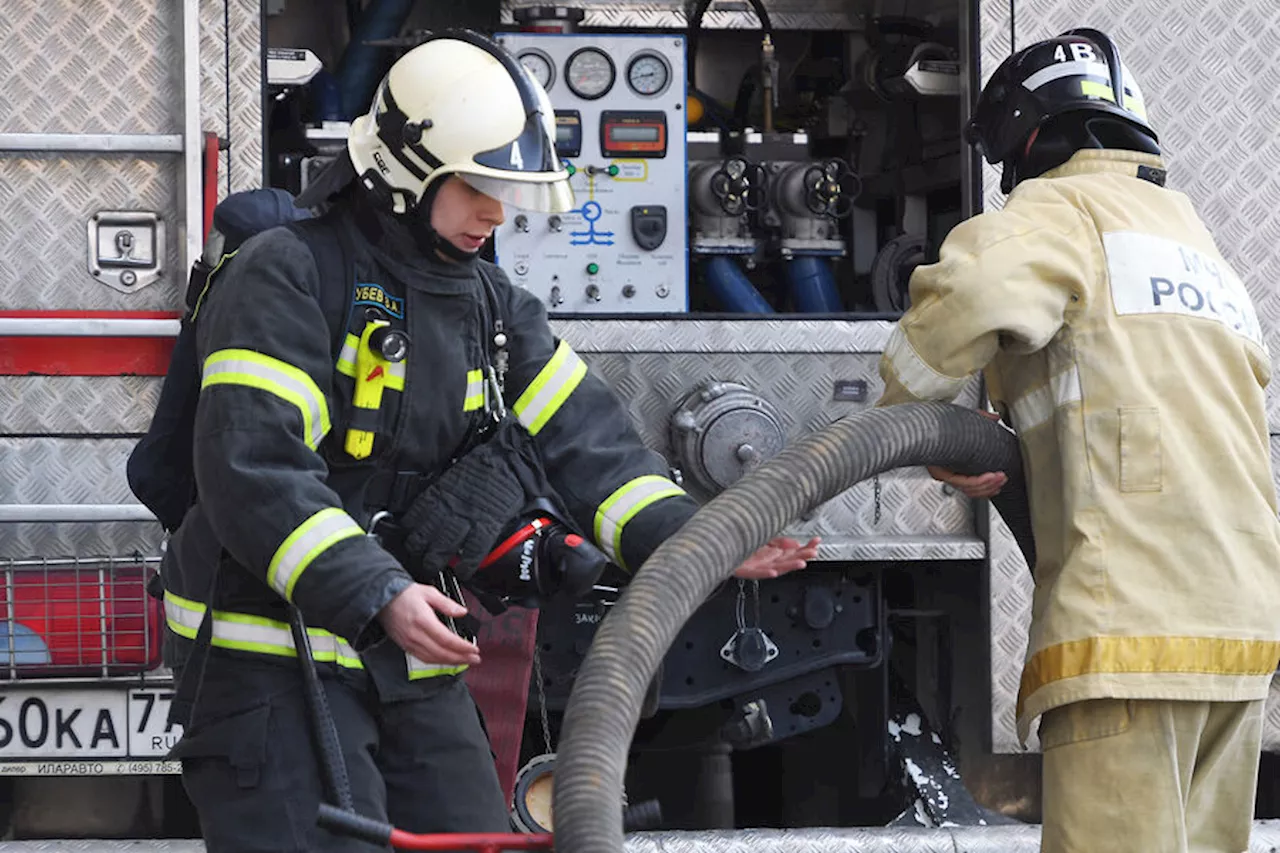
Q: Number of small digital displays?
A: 2